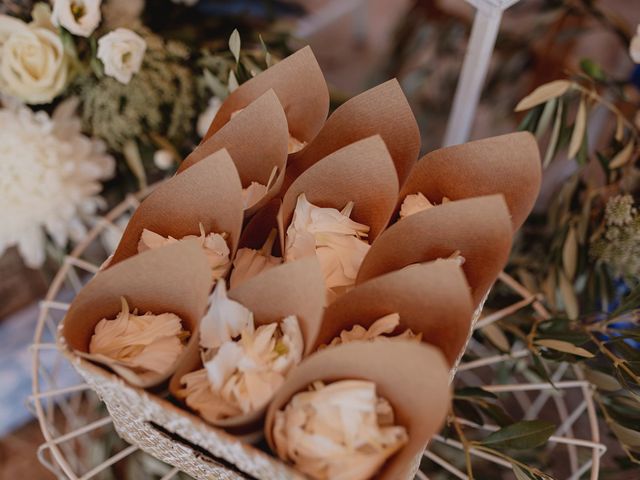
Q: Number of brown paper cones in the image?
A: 12